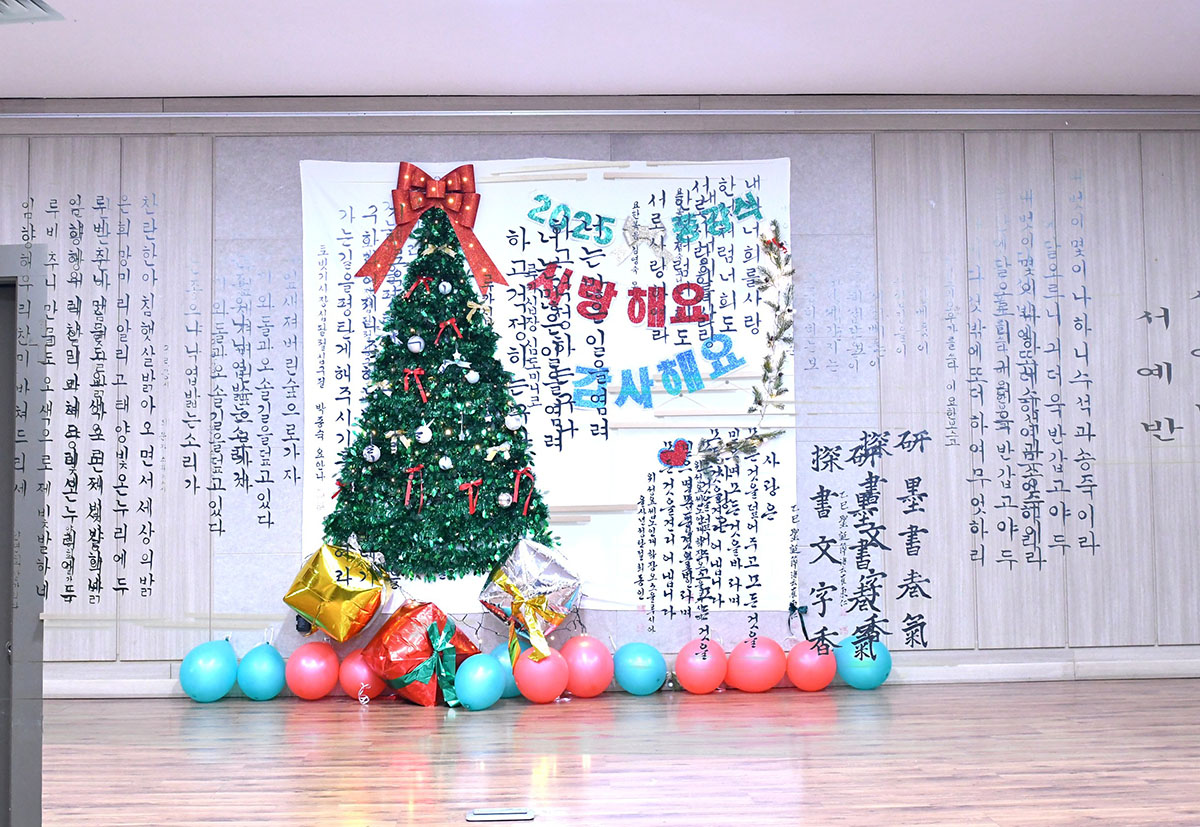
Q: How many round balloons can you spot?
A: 13